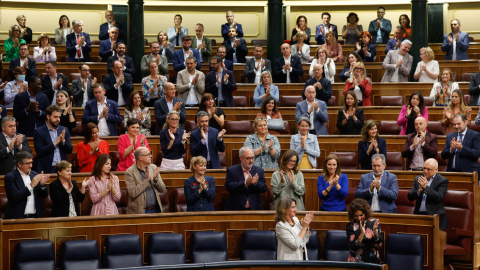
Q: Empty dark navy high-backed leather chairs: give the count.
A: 9